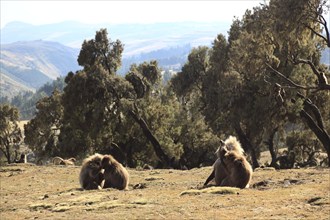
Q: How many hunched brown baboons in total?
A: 4